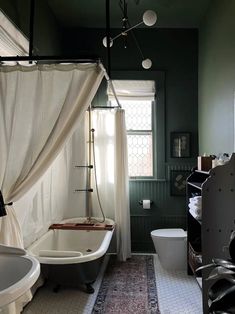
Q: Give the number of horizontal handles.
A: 2